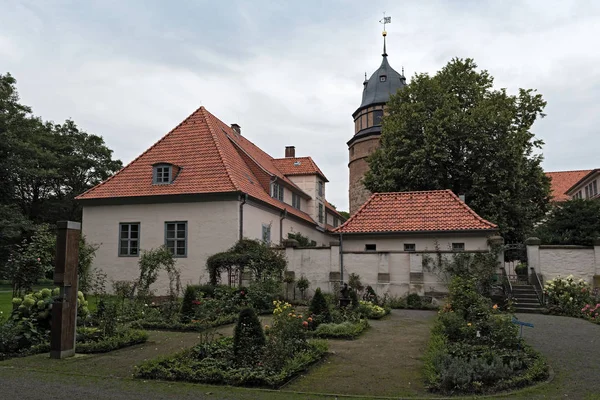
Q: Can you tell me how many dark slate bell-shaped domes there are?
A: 1